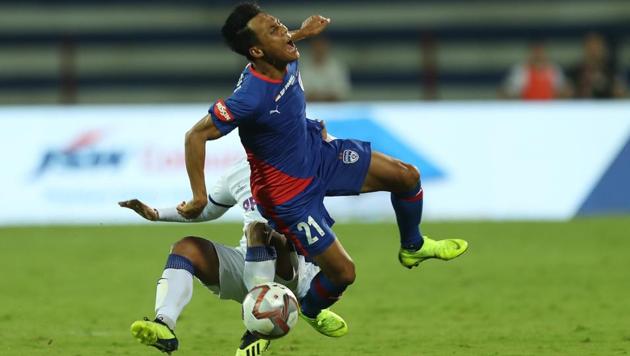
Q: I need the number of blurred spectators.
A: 3